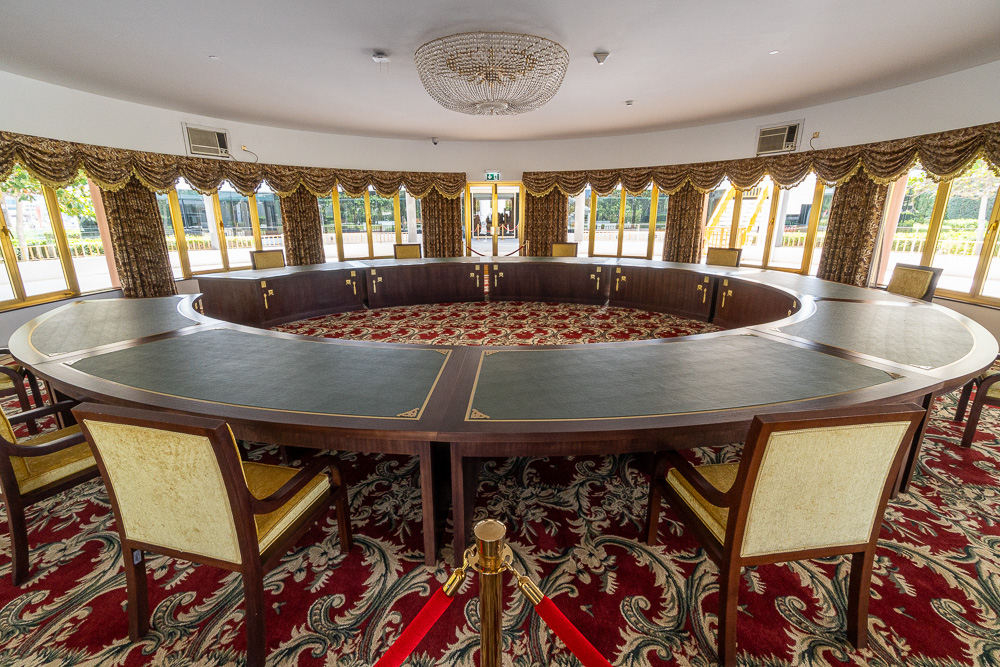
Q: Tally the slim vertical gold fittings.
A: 9